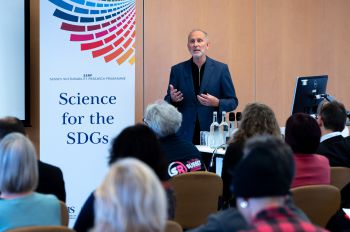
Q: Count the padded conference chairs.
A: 6